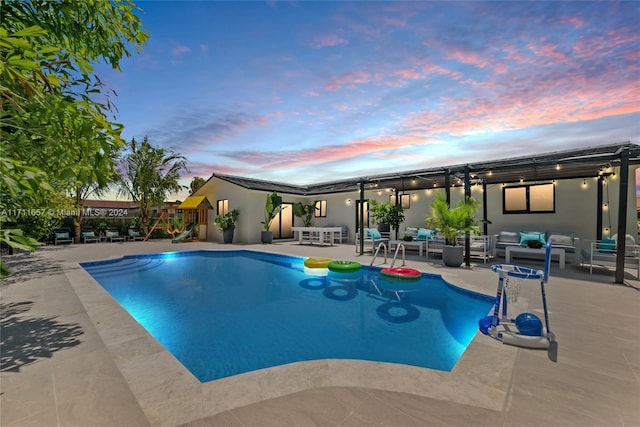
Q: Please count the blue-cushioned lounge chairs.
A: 4